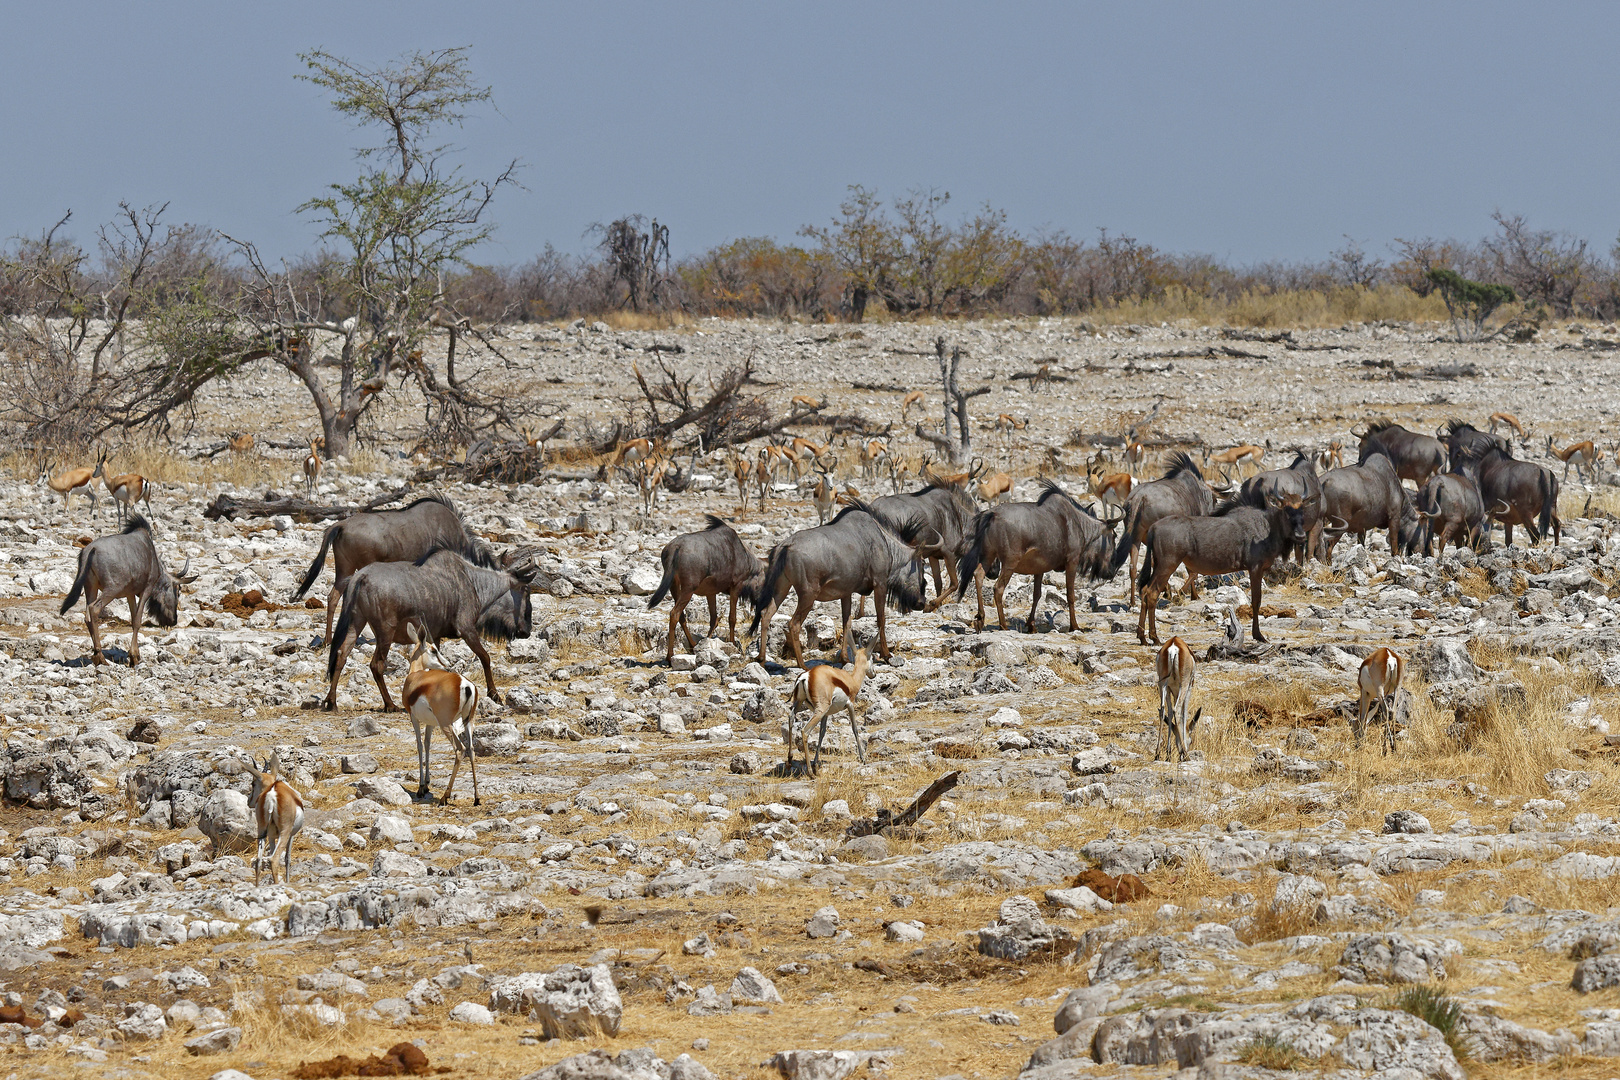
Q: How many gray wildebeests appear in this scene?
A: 15